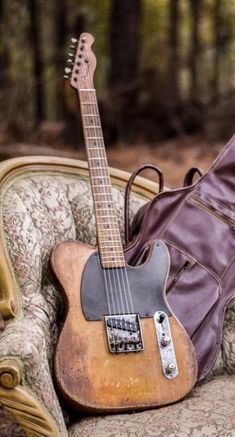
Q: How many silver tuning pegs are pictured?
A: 6